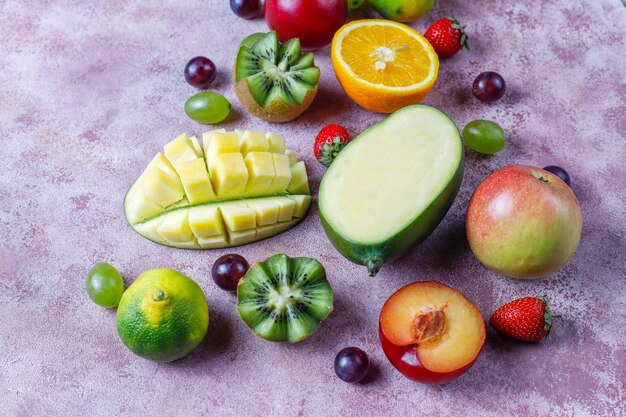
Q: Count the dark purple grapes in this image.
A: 6